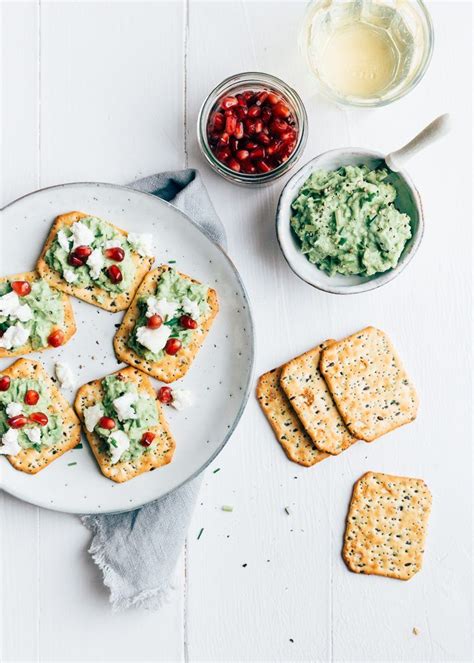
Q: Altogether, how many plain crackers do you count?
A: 4